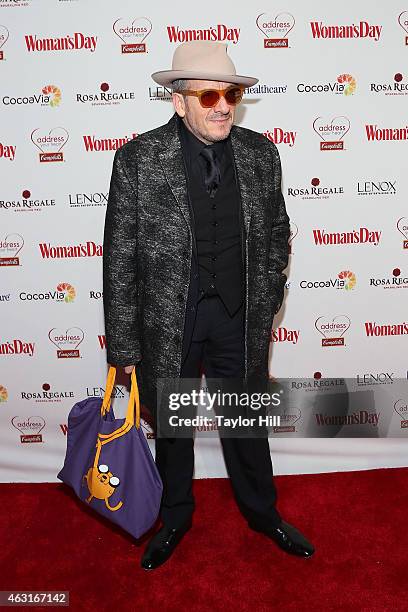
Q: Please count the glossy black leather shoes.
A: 2